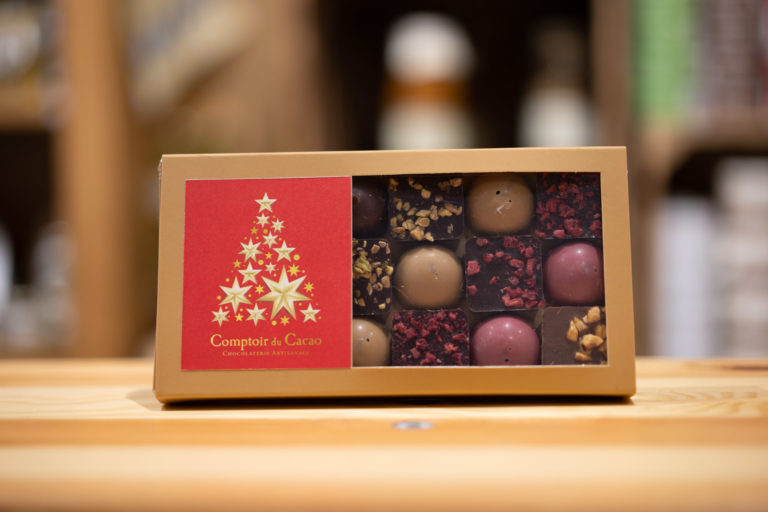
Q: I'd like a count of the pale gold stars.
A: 13